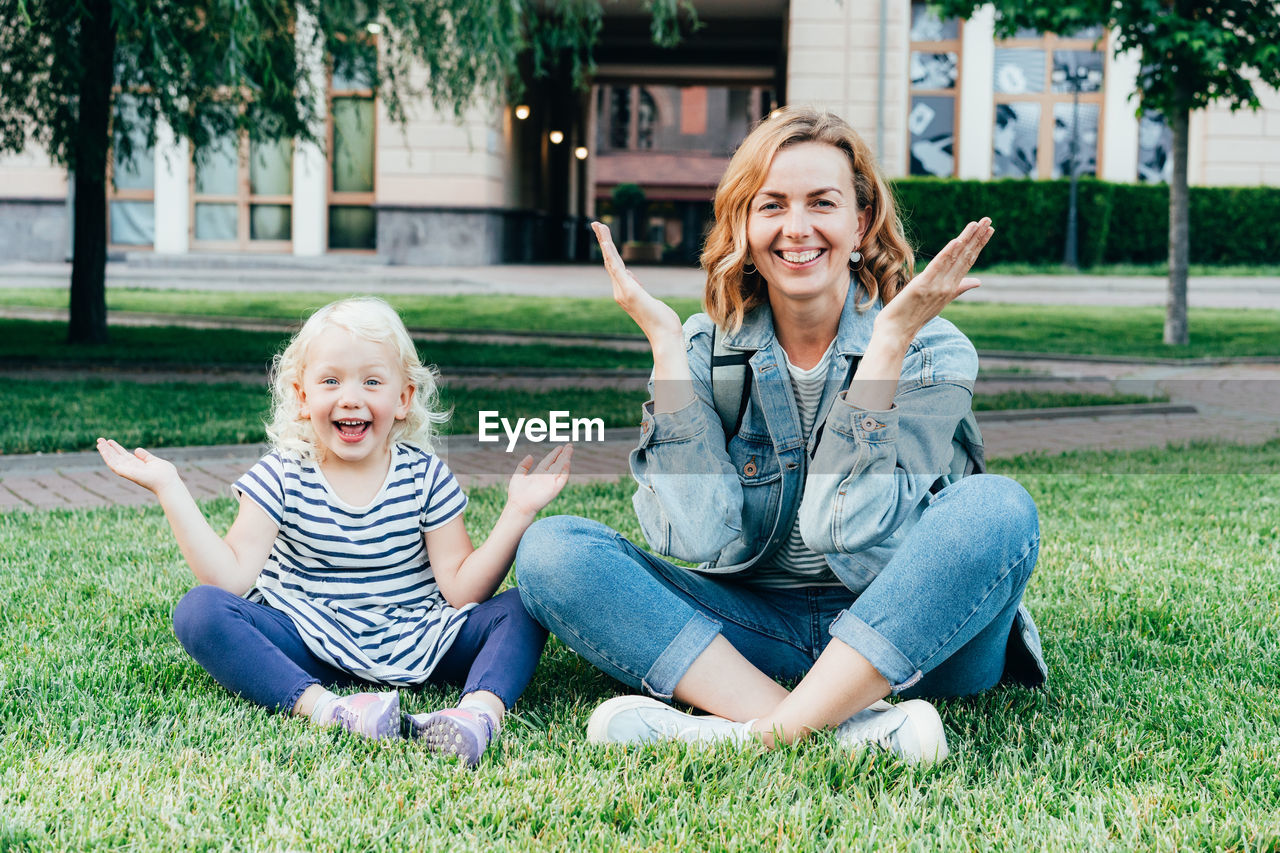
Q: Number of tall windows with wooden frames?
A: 6